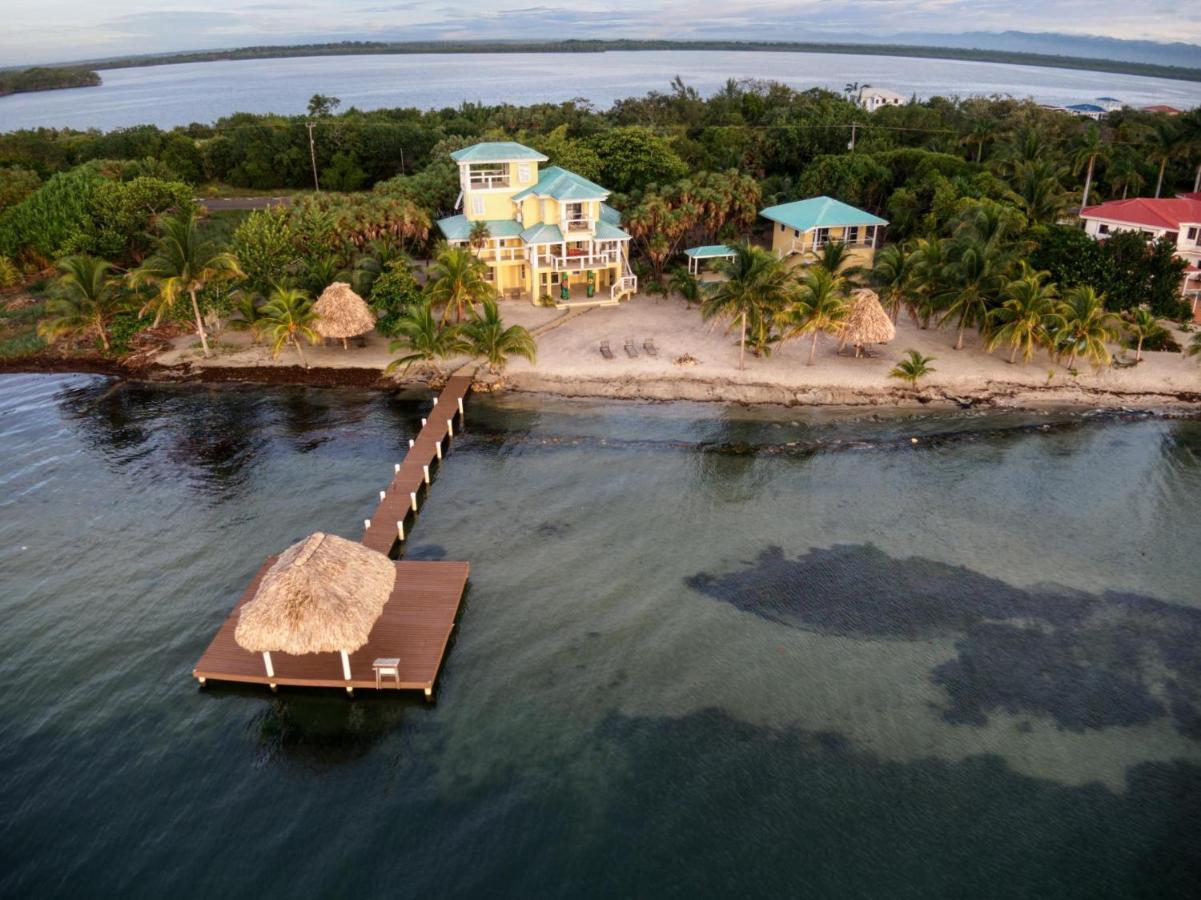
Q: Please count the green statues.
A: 2